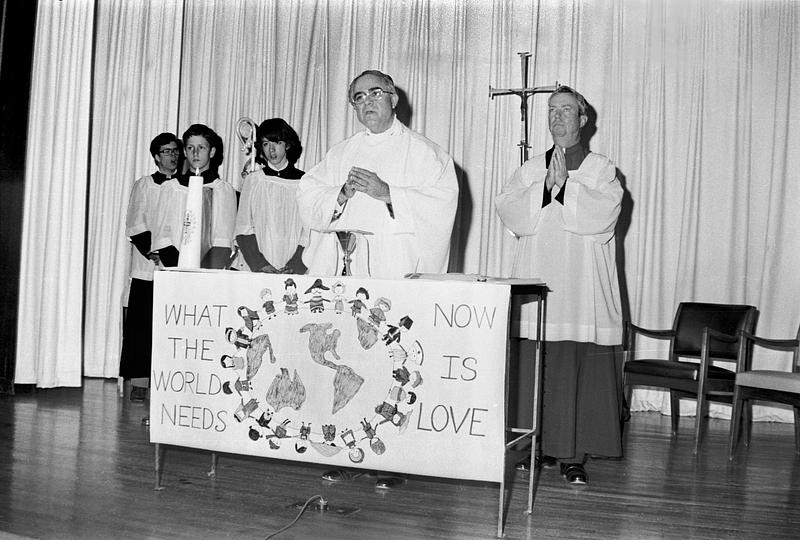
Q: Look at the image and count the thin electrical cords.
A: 1